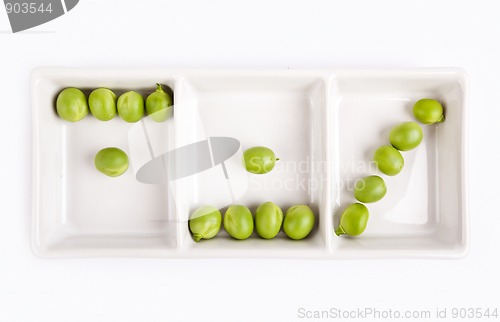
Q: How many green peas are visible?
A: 15